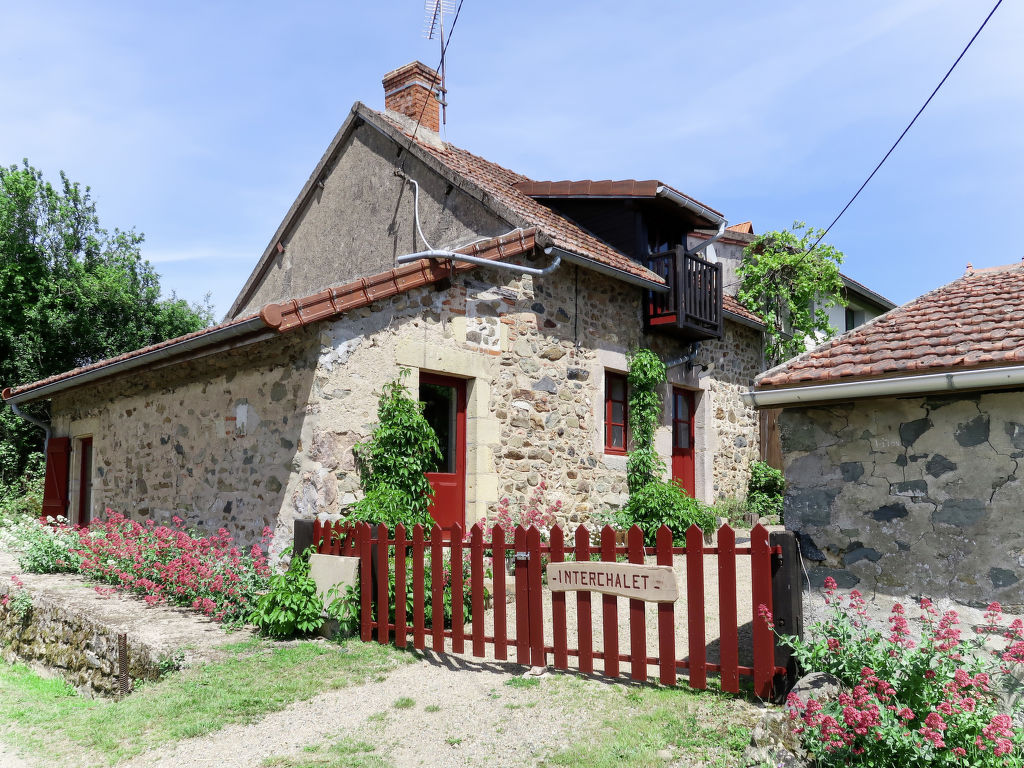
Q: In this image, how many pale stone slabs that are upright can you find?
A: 1